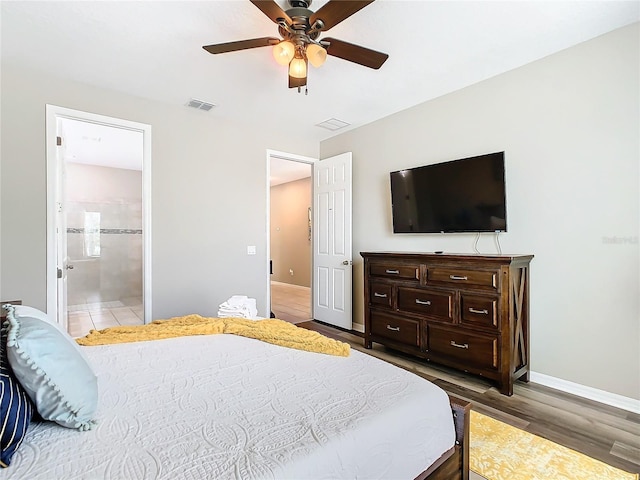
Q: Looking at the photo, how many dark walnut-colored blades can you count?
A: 5